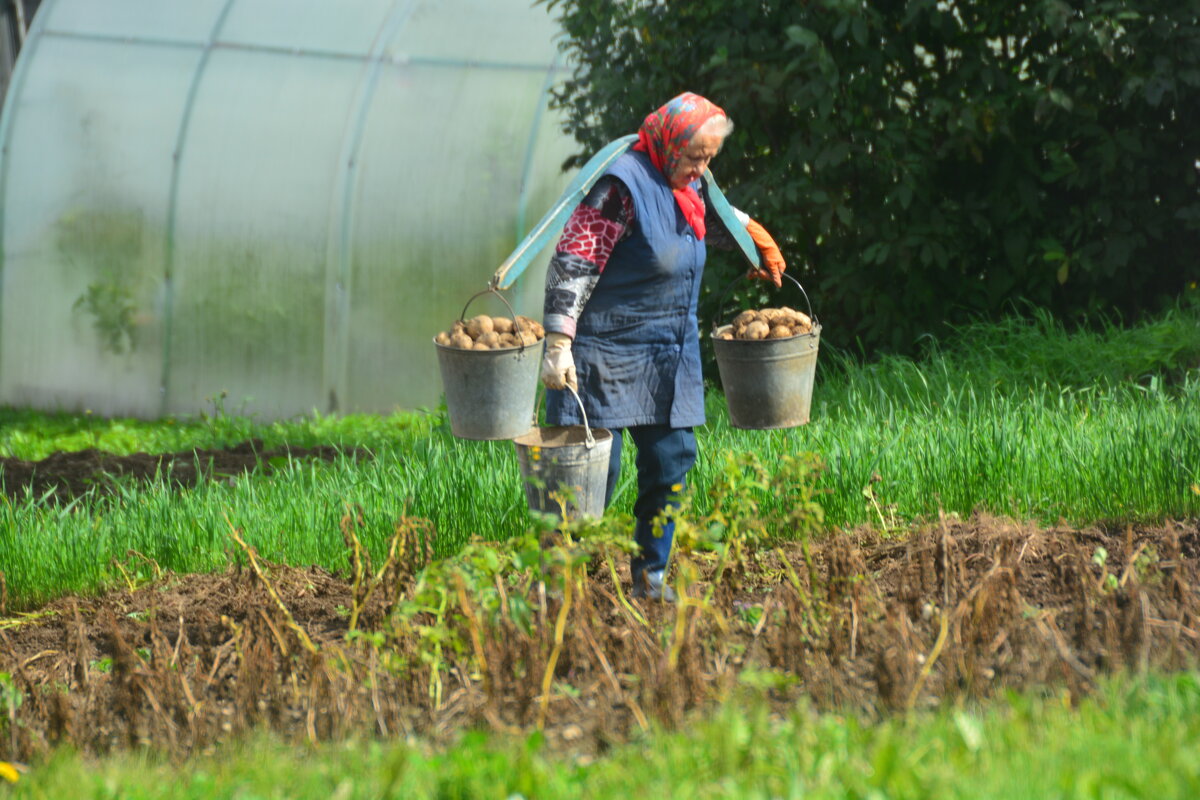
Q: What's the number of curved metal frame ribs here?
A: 4